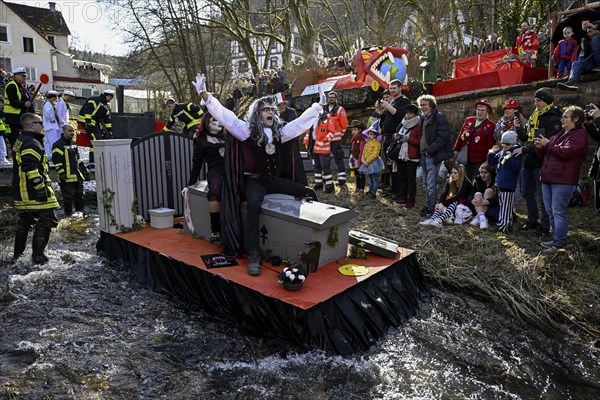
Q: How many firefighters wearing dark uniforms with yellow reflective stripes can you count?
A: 4